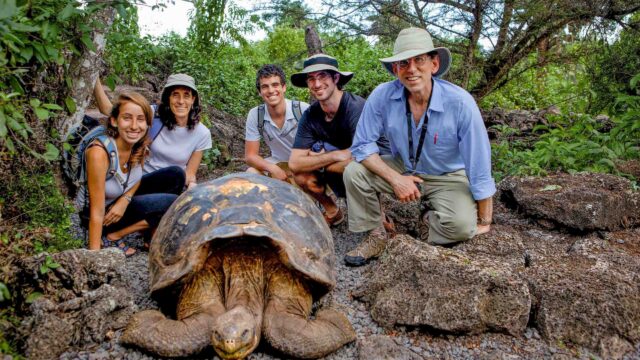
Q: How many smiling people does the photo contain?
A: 5